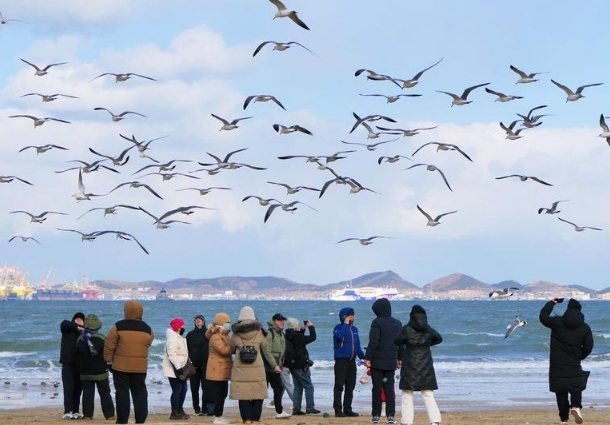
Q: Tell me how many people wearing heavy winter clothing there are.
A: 13